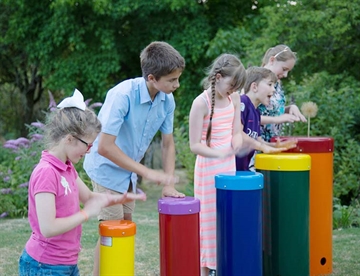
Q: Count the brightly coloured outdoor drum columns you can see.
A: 5